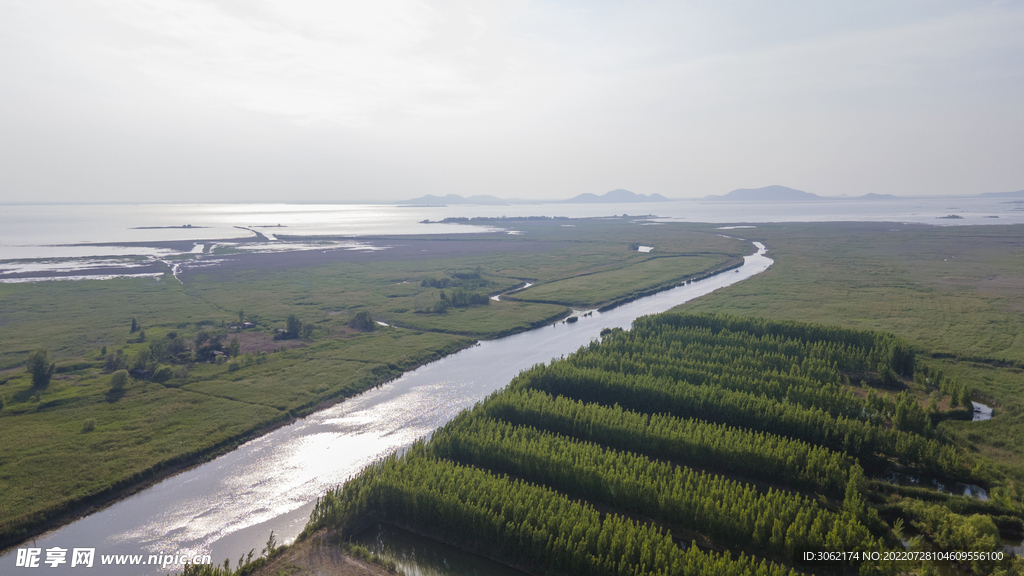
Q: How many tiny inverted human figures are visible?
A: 0